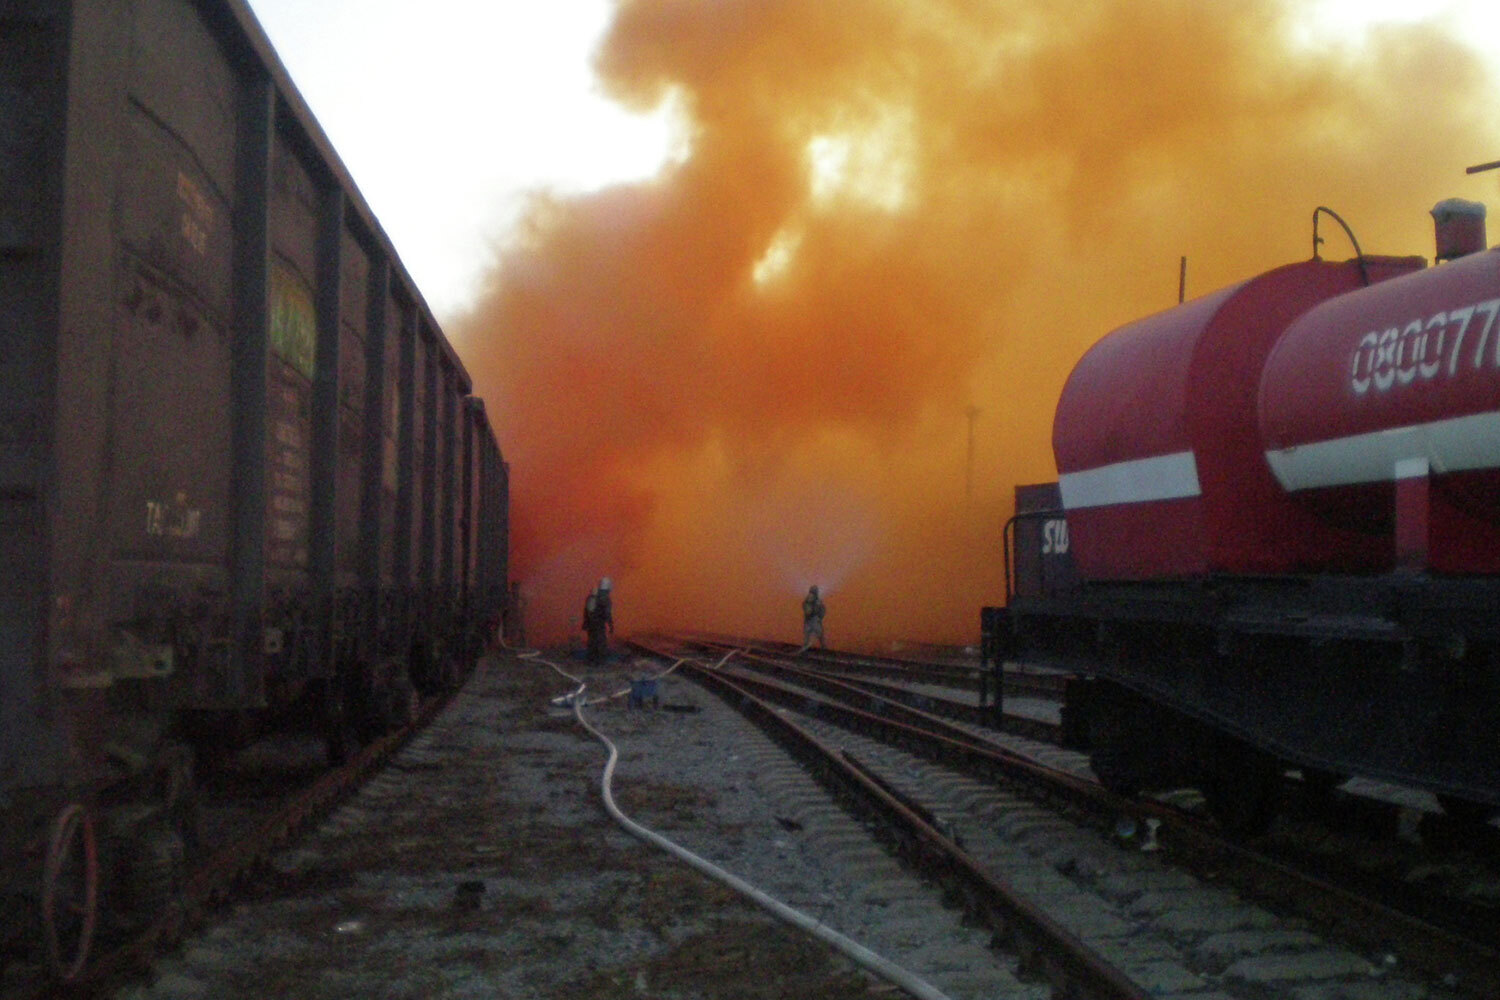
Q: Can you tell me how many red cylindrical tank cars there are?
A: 2